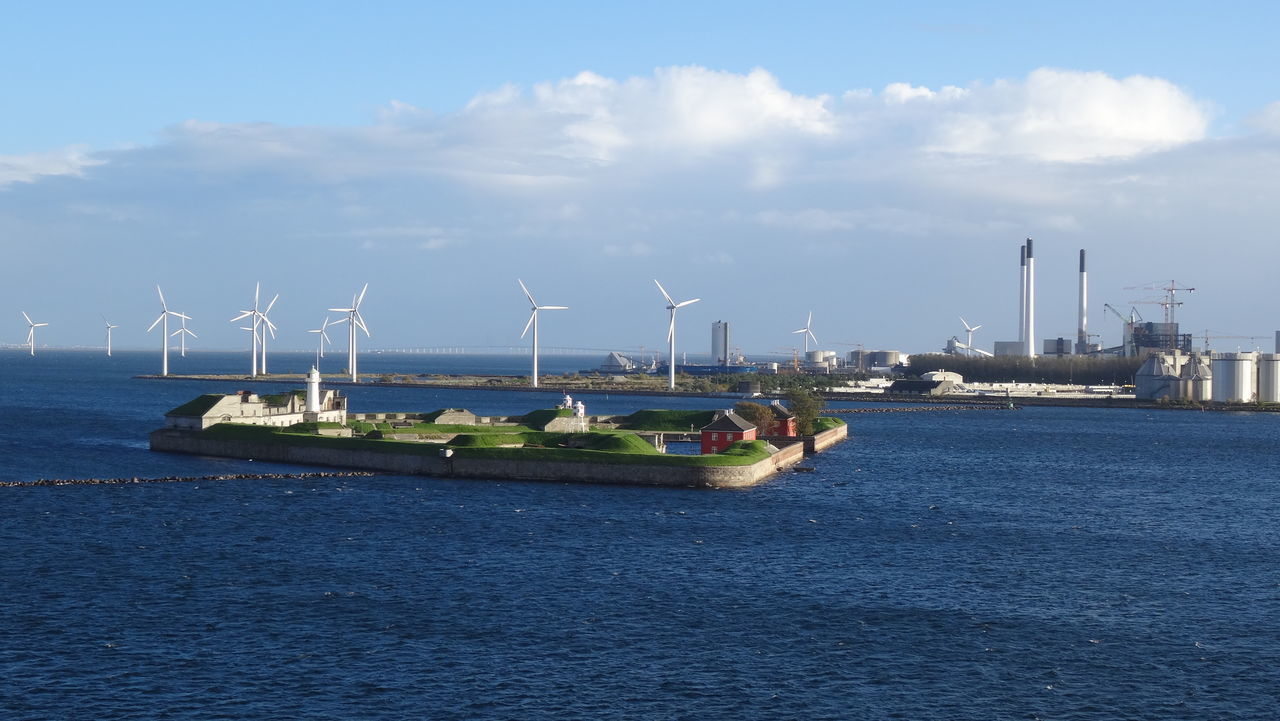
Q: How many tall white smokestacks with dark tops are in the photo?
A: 3